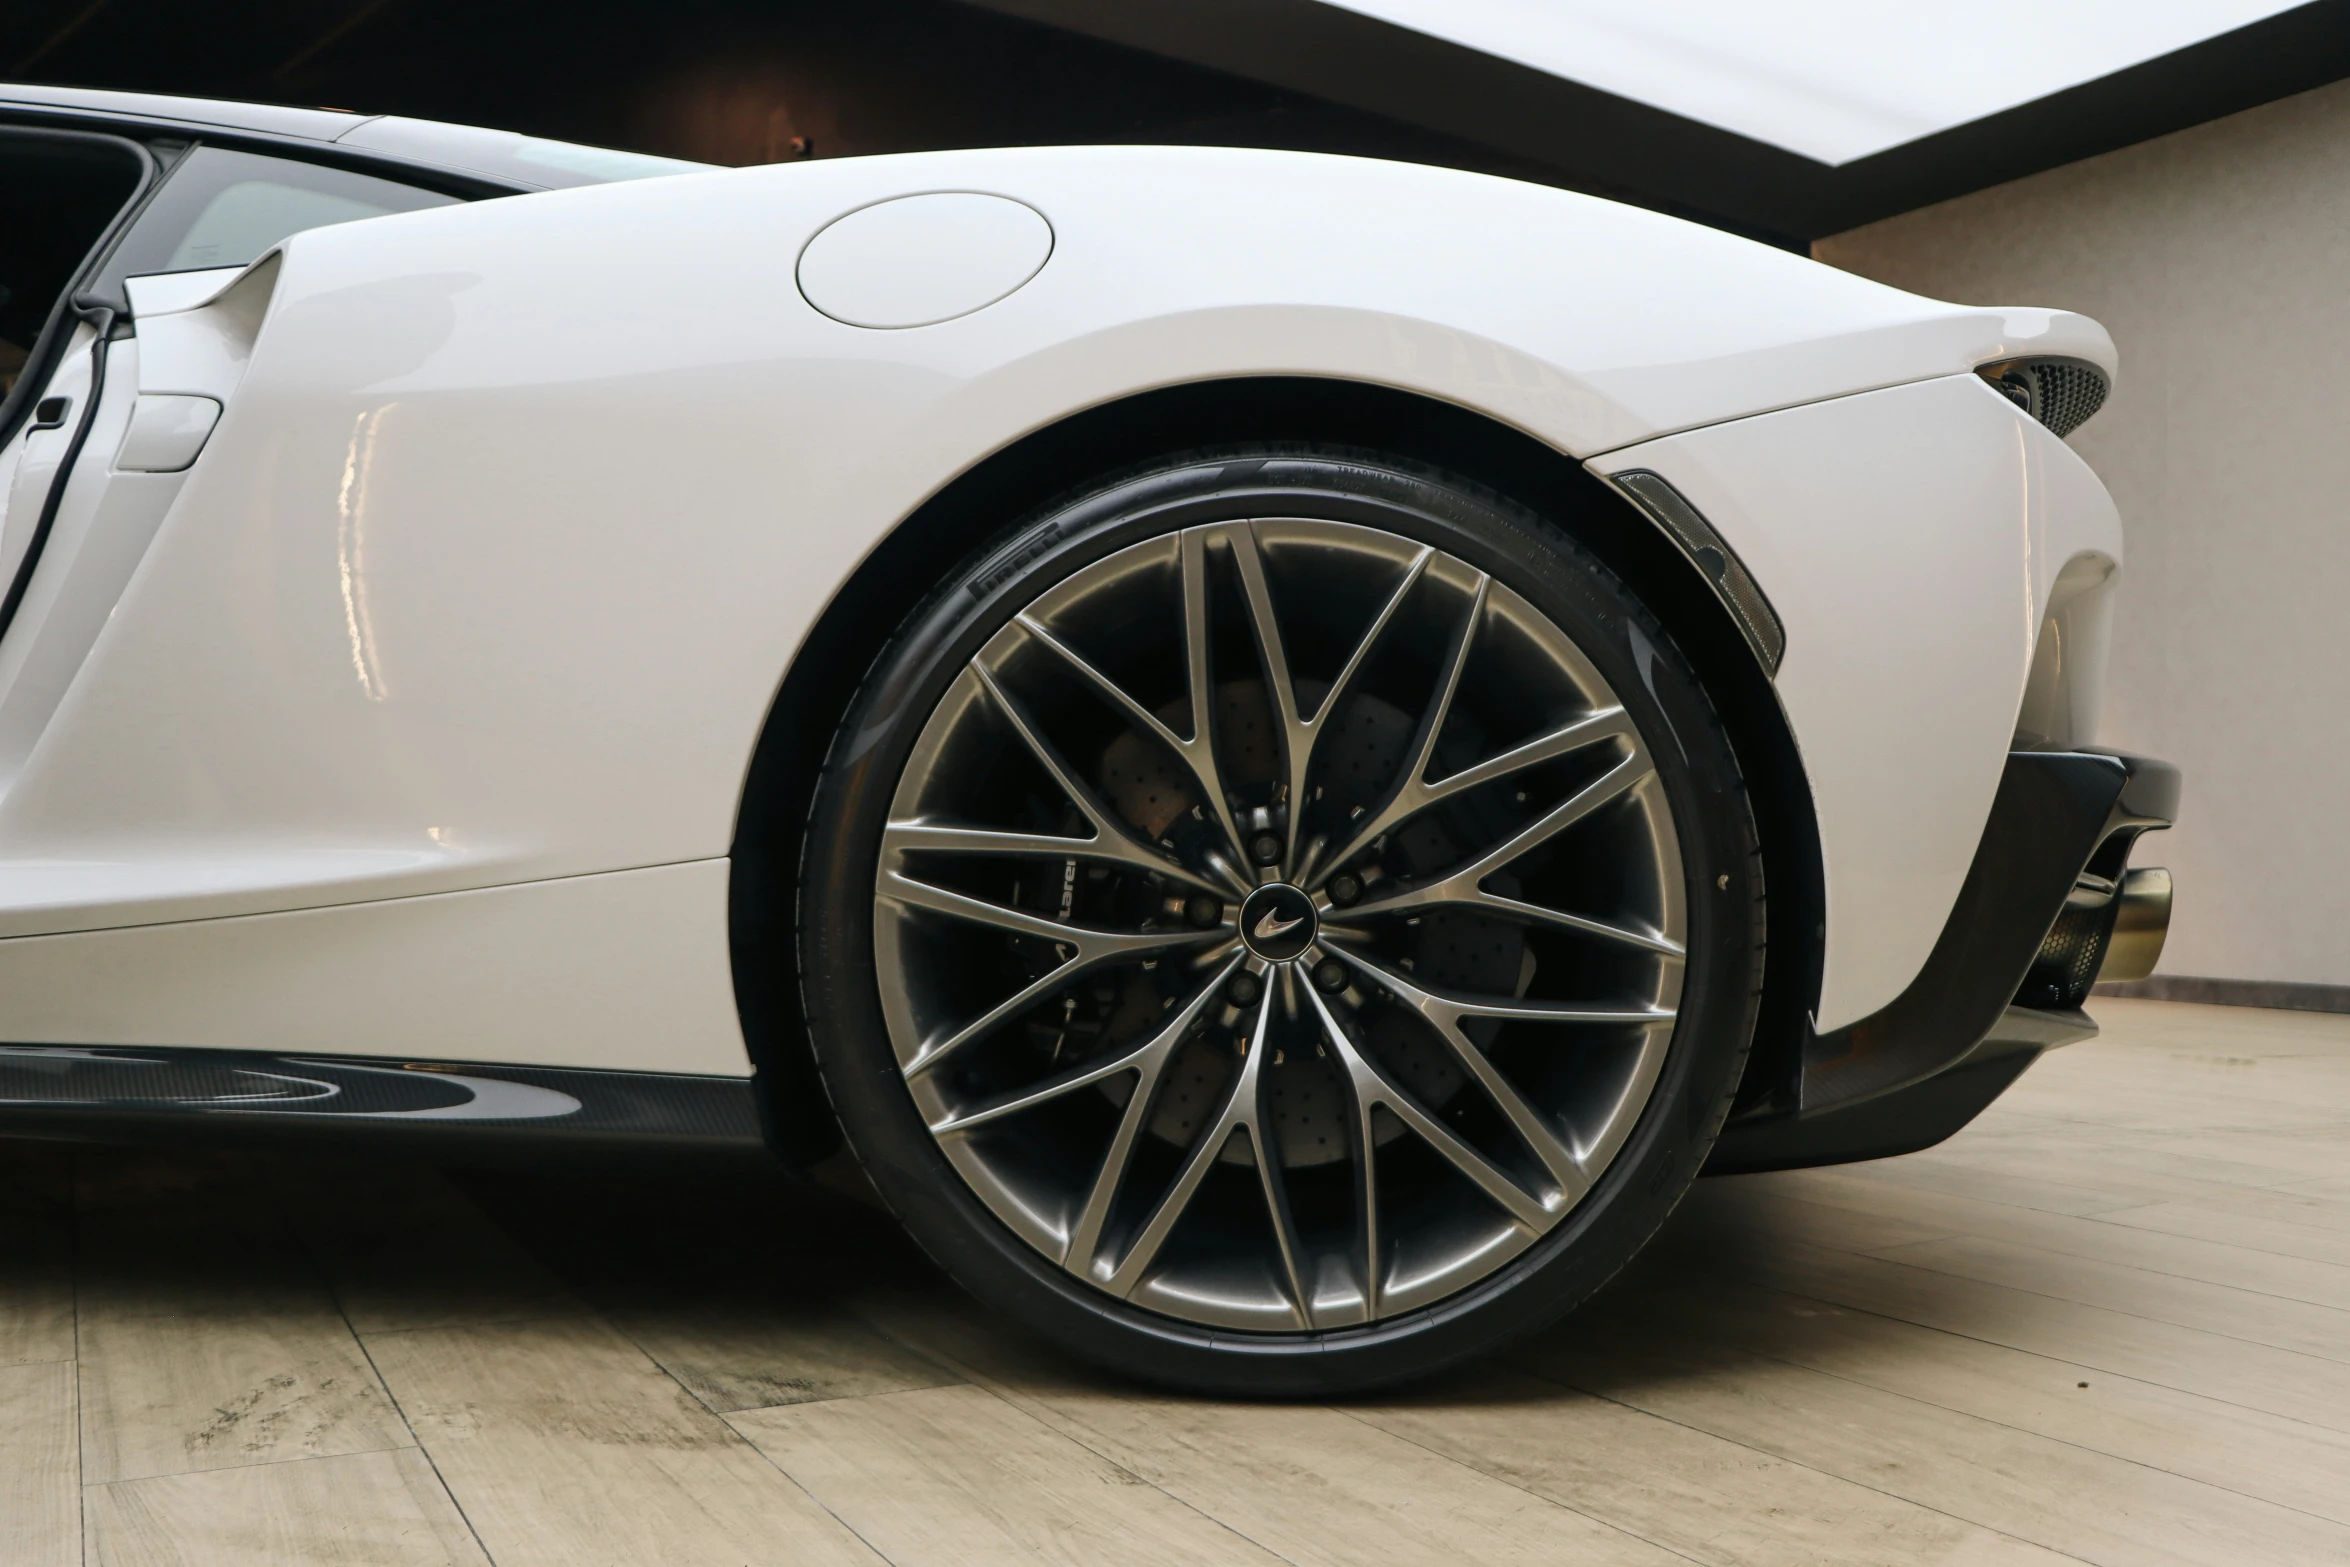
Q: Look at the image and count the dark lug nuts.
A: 5